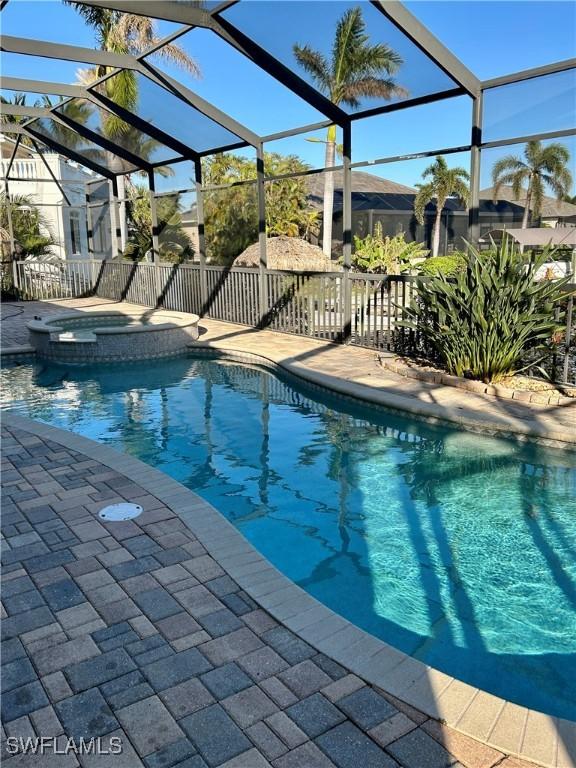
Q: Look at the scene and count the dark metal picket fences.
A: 1